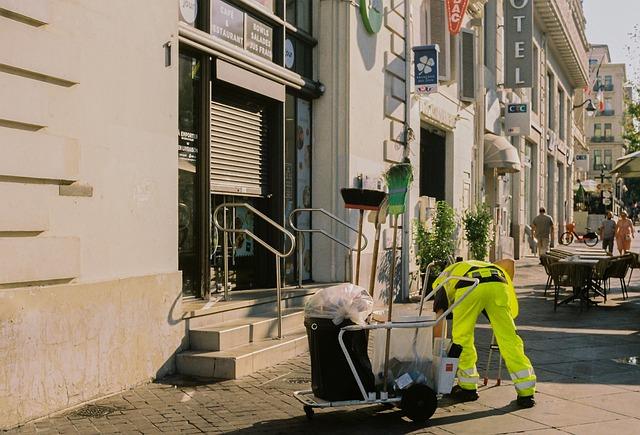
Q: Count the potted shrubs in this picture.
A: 2